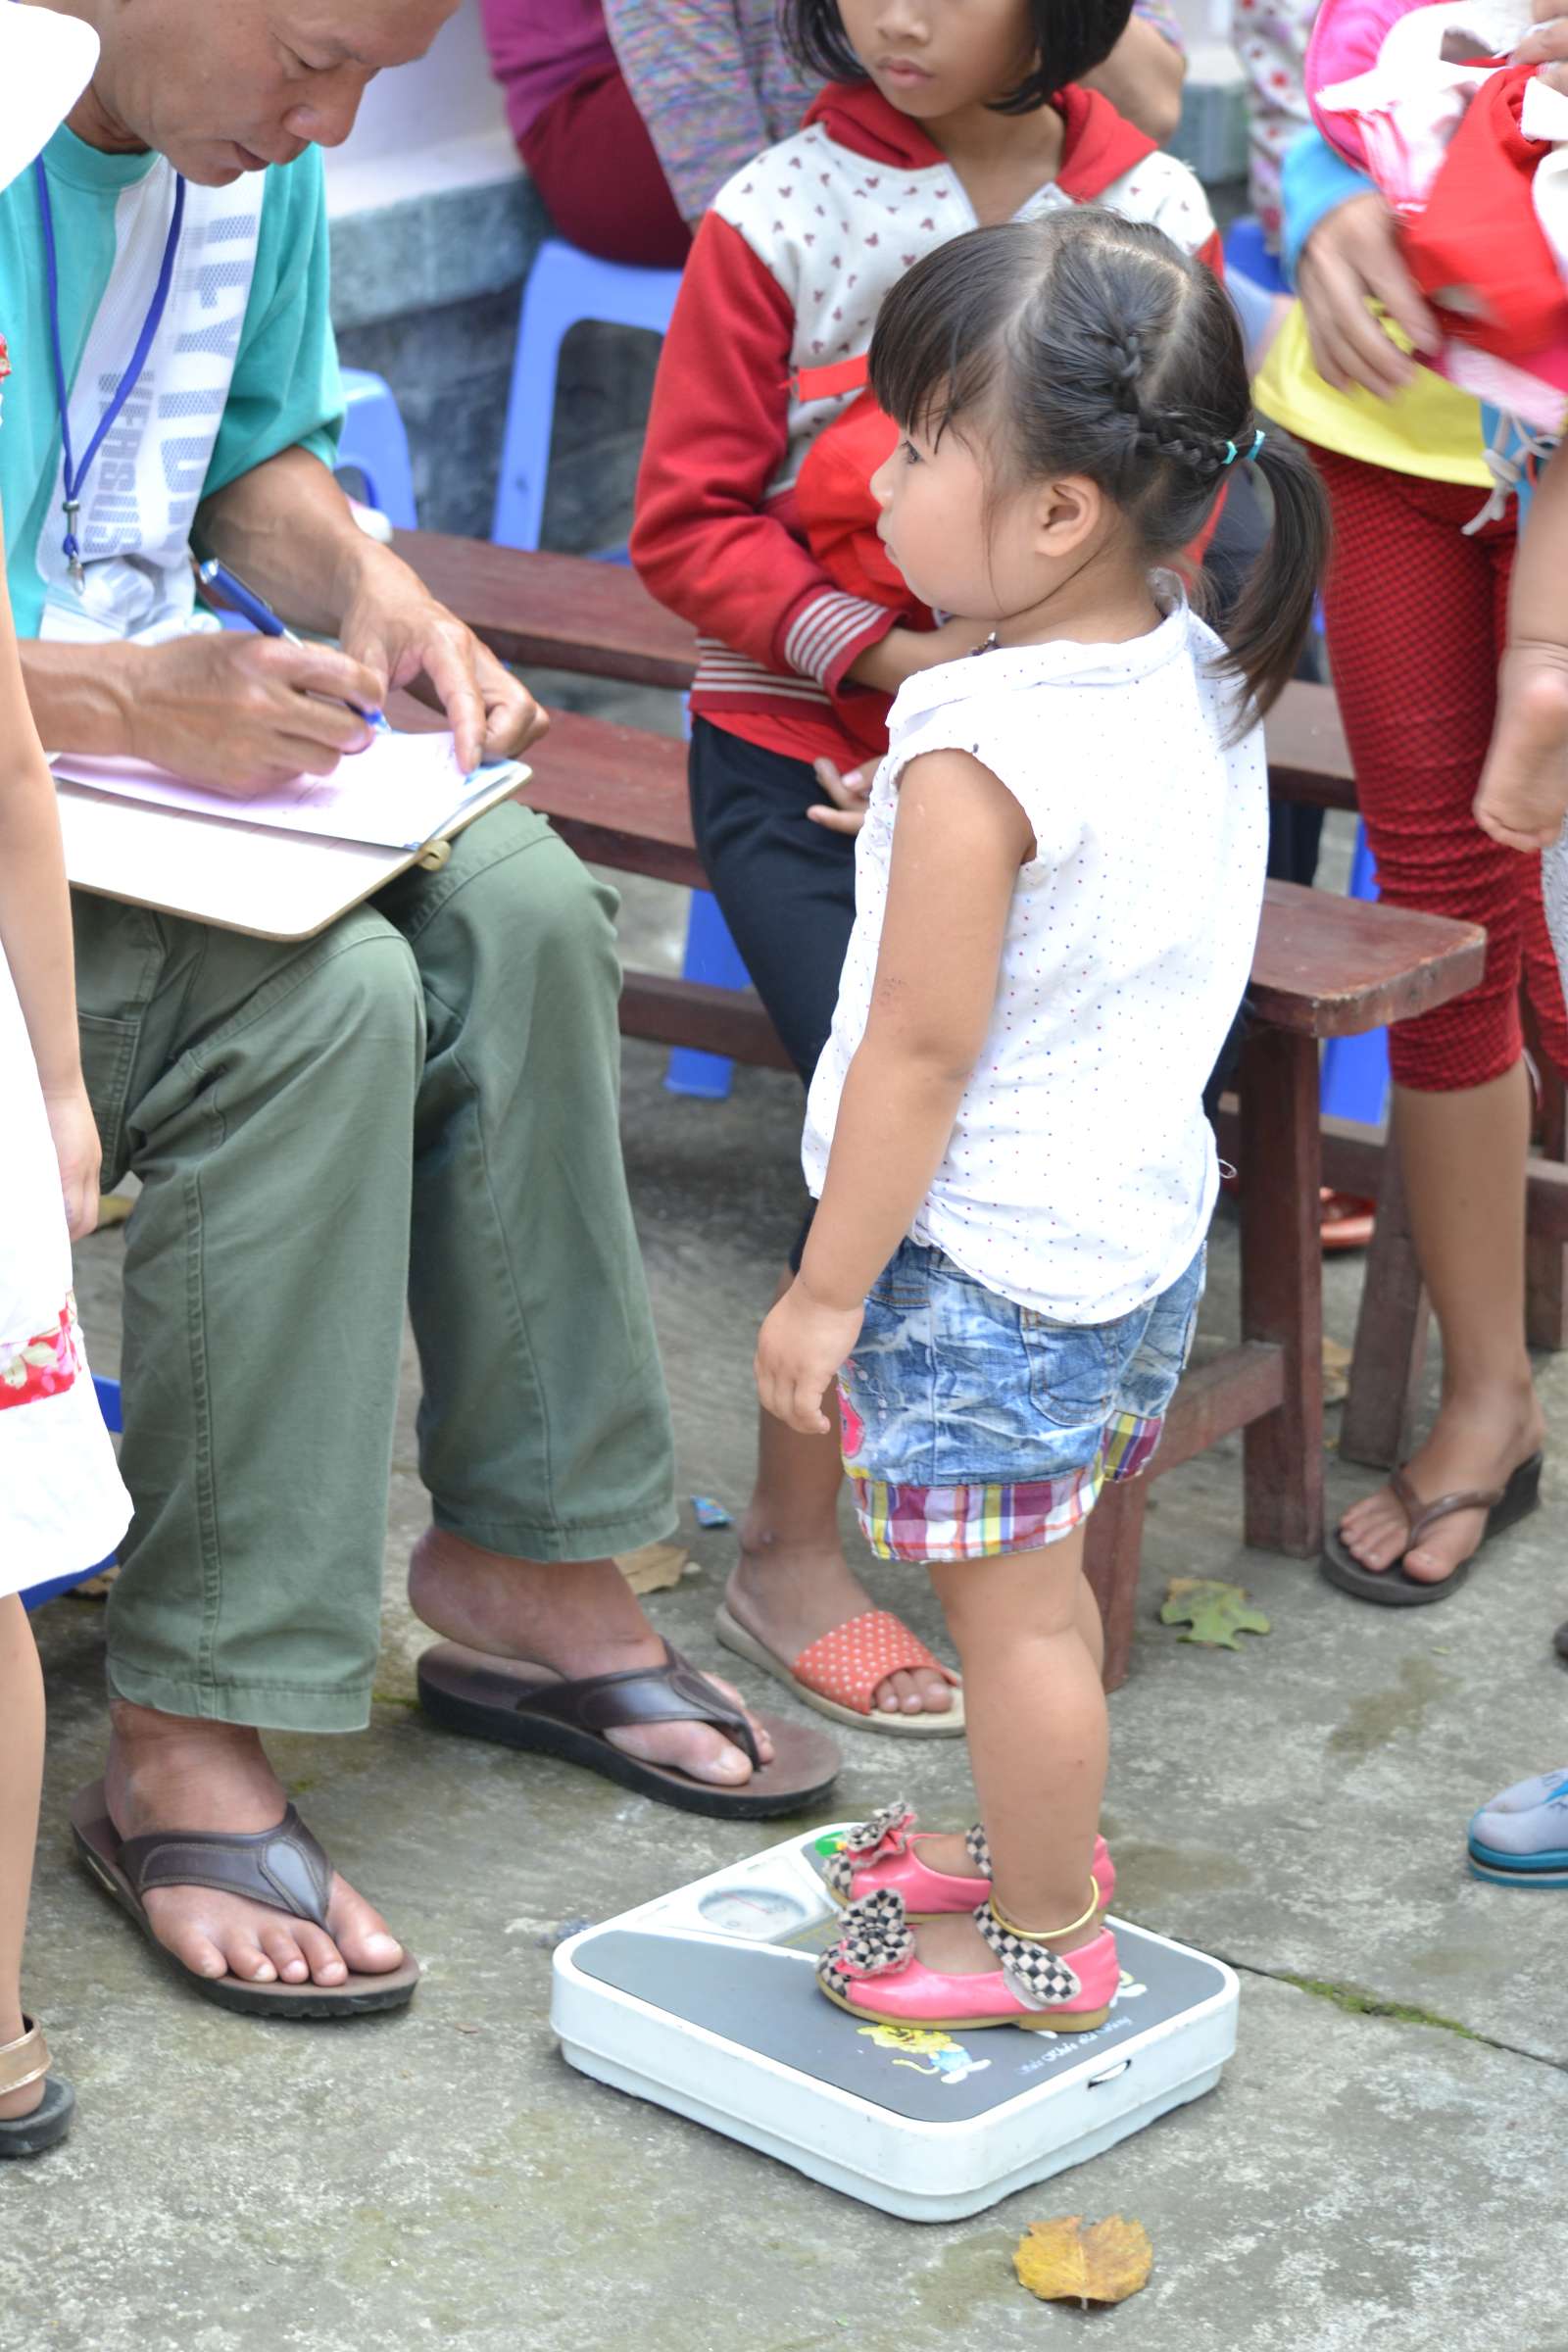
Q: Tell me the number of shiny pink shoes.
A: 2